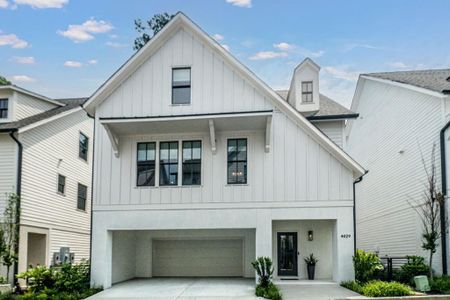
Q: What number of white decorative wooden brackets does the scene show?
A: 3